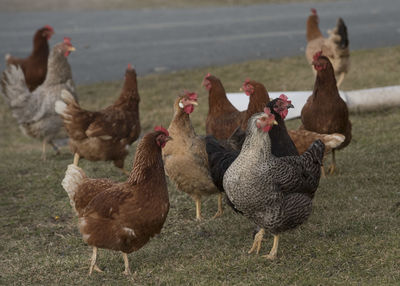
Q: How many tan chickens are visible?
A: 2